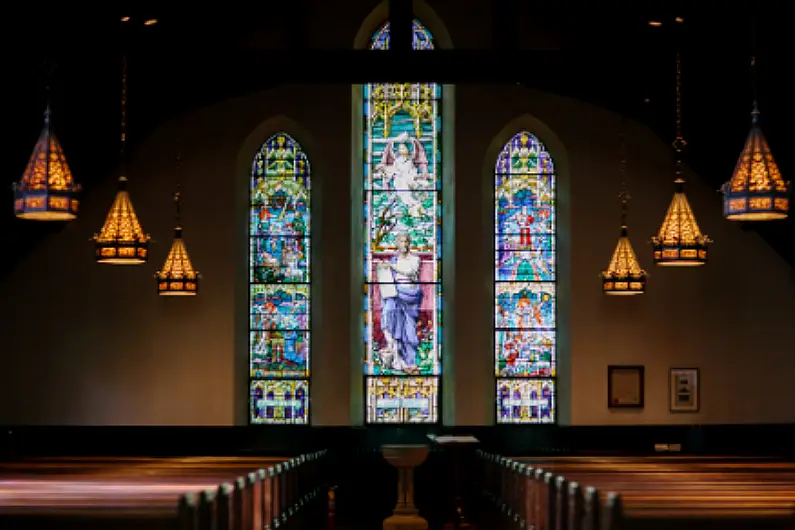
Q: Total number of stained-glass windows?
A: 3